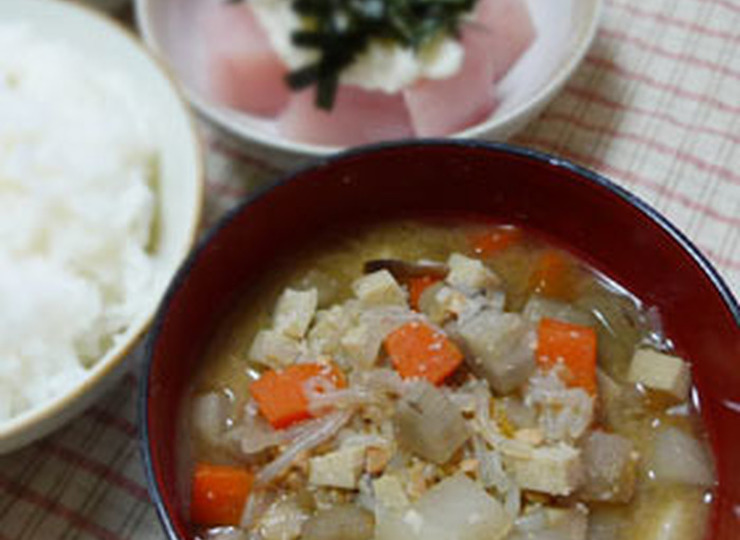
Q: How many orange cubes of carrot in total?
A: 7